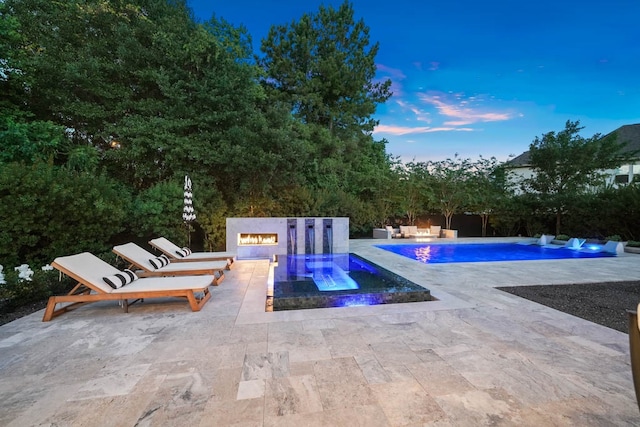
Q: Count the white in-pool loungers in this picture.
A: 3